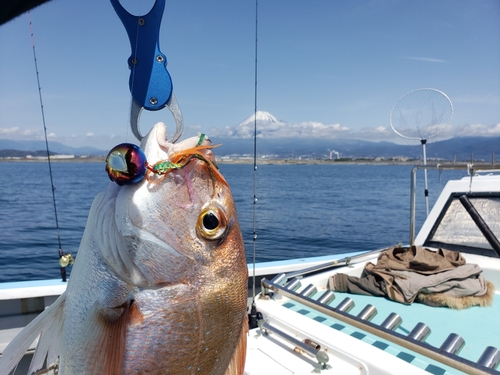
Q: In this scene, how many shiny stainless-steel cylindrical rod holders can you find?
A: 10